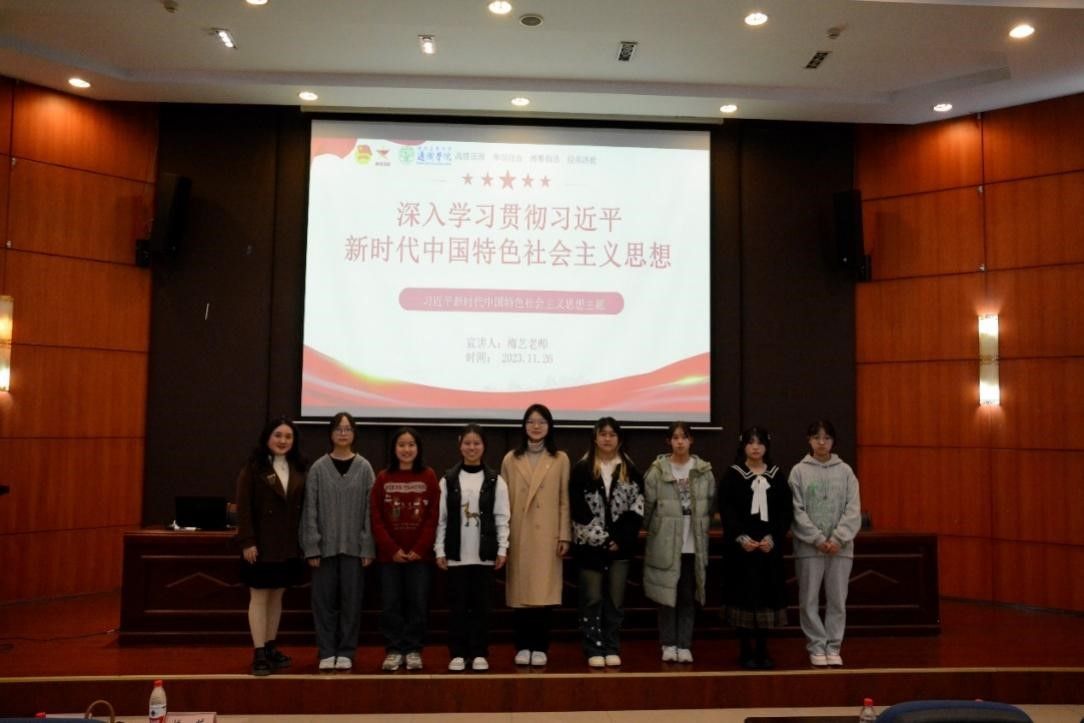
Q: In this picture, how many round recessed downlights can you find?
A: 9